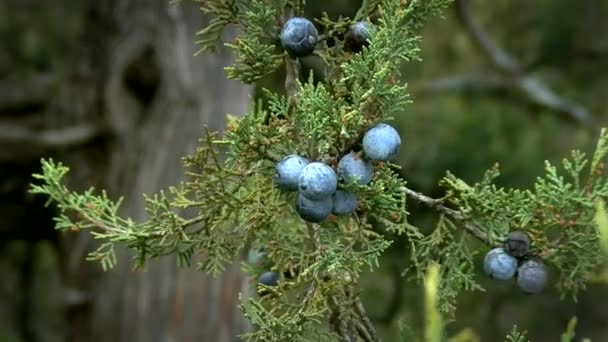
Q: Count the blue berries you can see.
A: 12